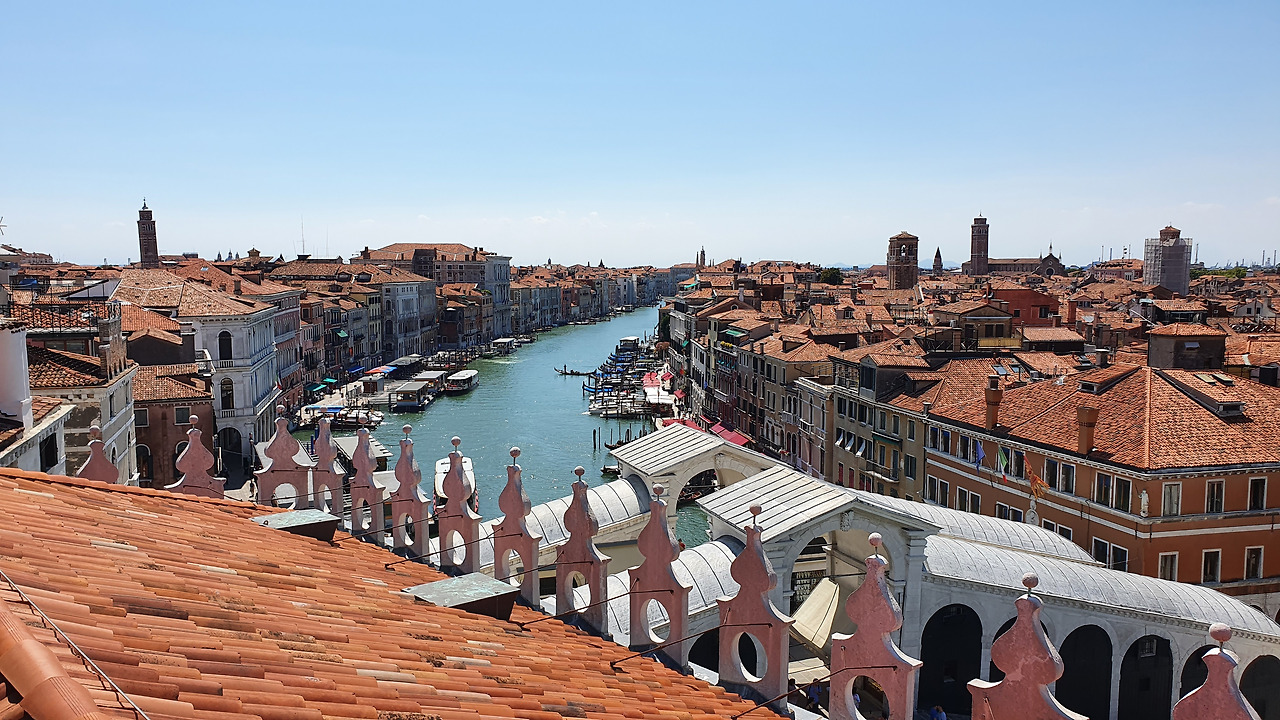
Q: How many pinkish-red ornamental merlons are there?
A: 14